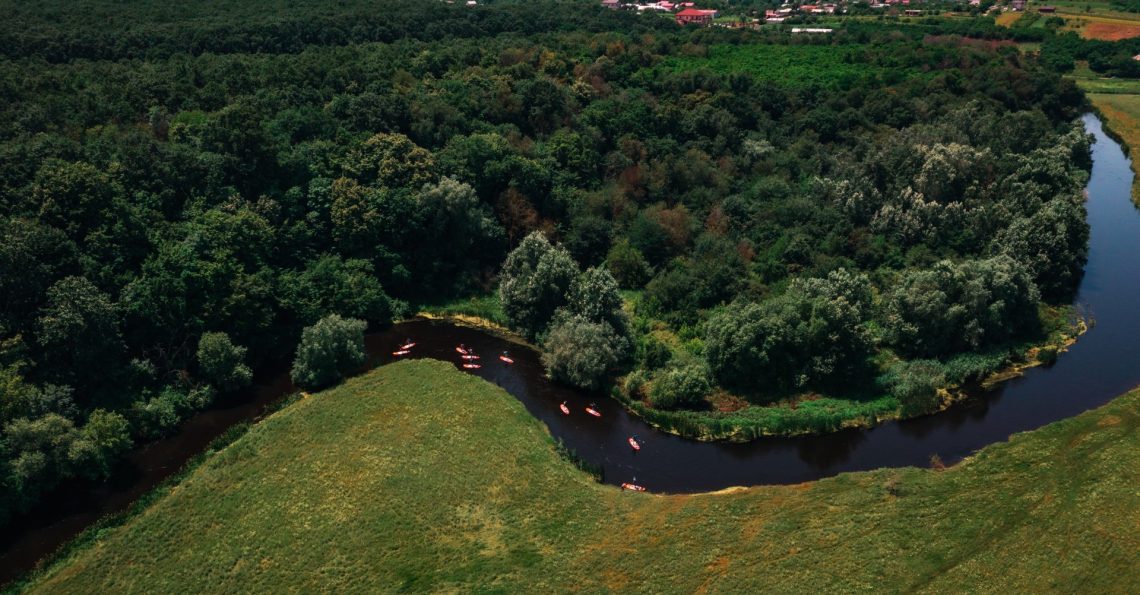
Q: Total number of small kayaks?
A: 10